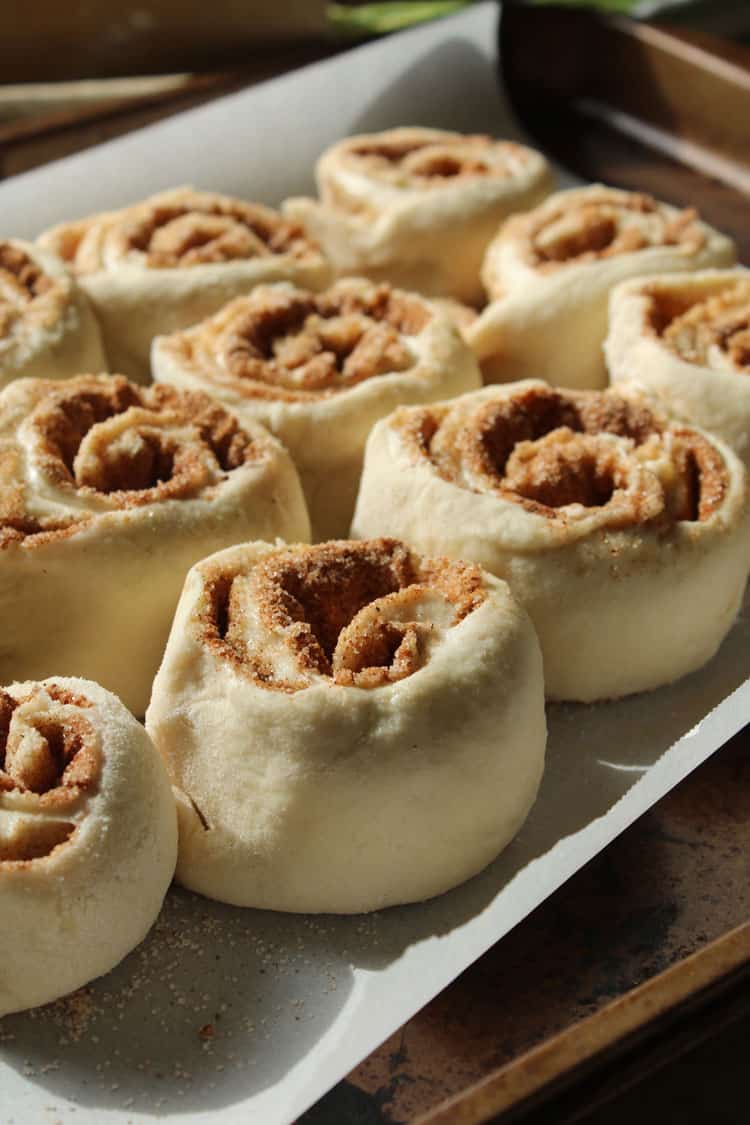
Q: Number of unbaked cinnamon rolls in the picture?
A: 10